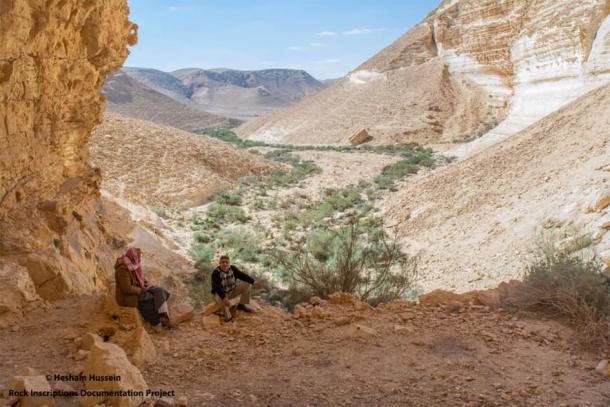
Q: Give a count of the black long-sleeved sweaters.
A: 1